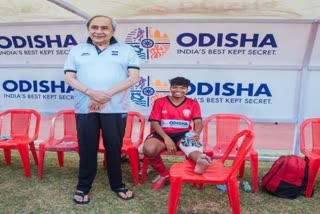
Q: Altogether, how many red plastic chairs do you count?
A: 7